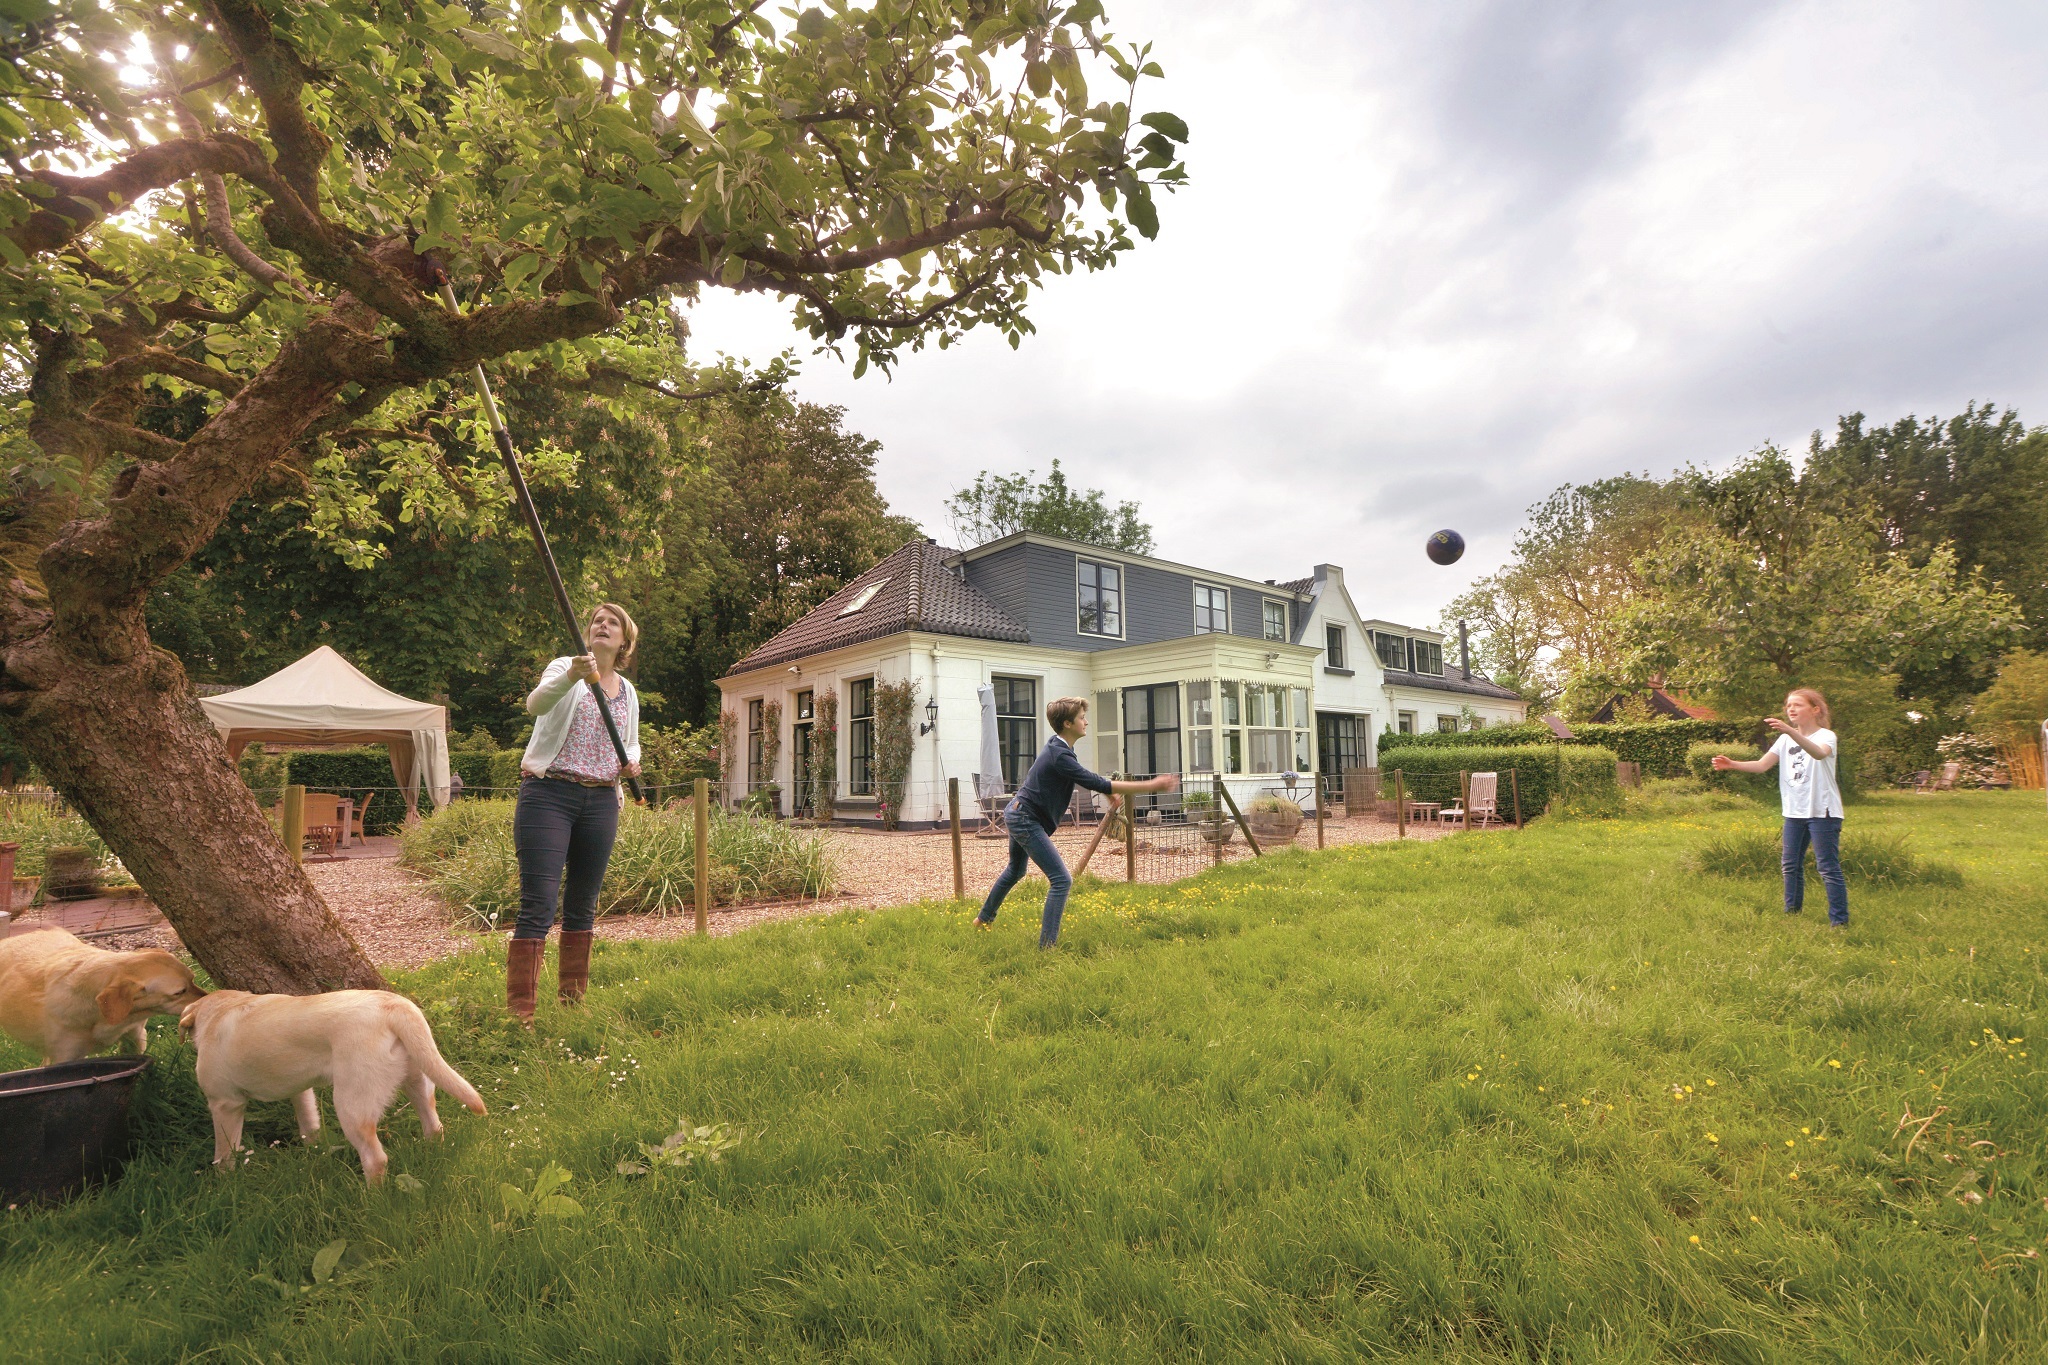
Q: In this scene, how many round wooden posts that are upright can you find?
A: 9